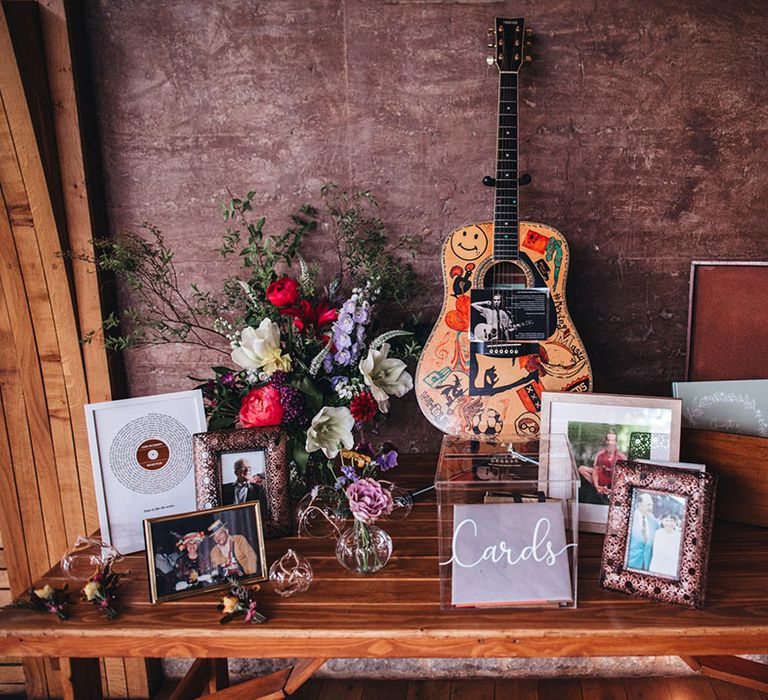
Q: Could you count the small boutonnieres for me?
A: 3